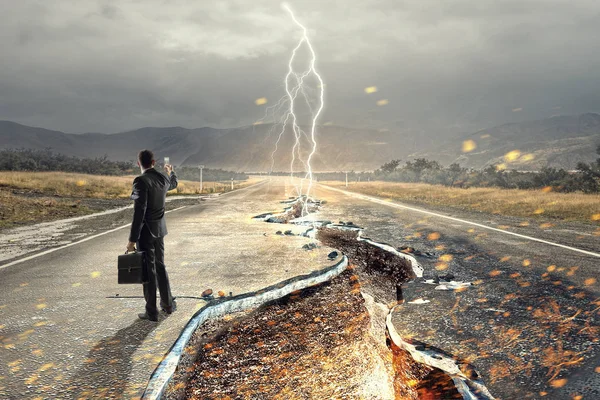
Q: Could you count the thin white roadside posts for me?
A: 3